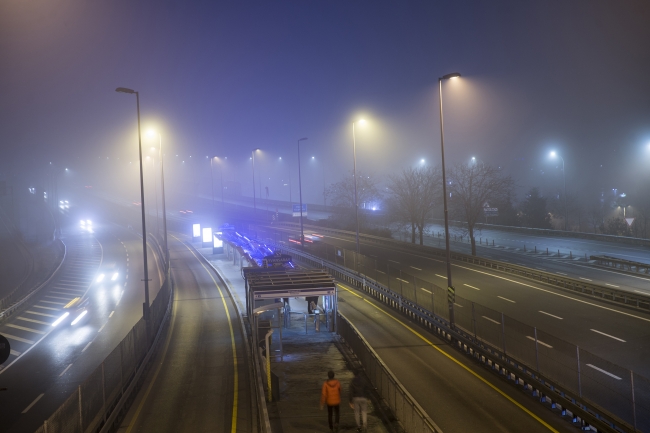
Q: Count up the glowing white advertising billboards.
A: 3